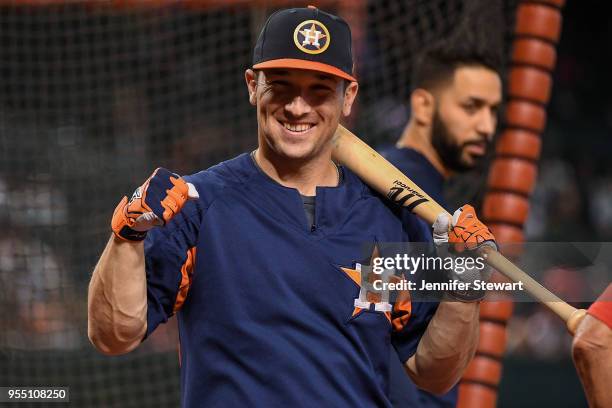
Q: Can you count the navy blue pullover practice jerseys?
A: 2